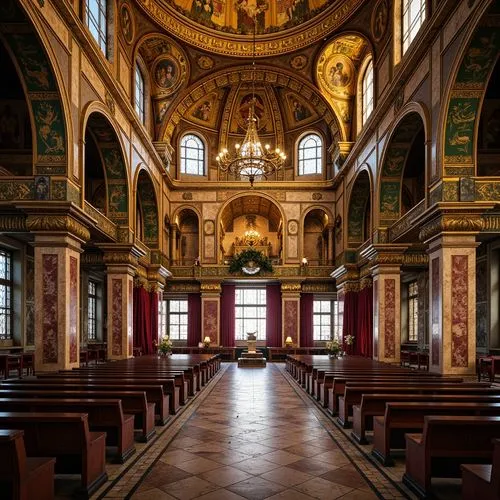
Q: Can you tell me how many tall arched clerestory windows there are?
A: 6